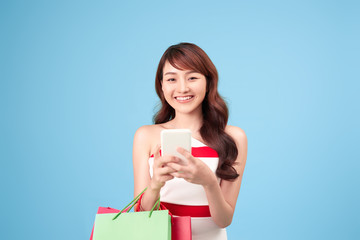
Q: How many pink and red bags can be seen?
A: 2